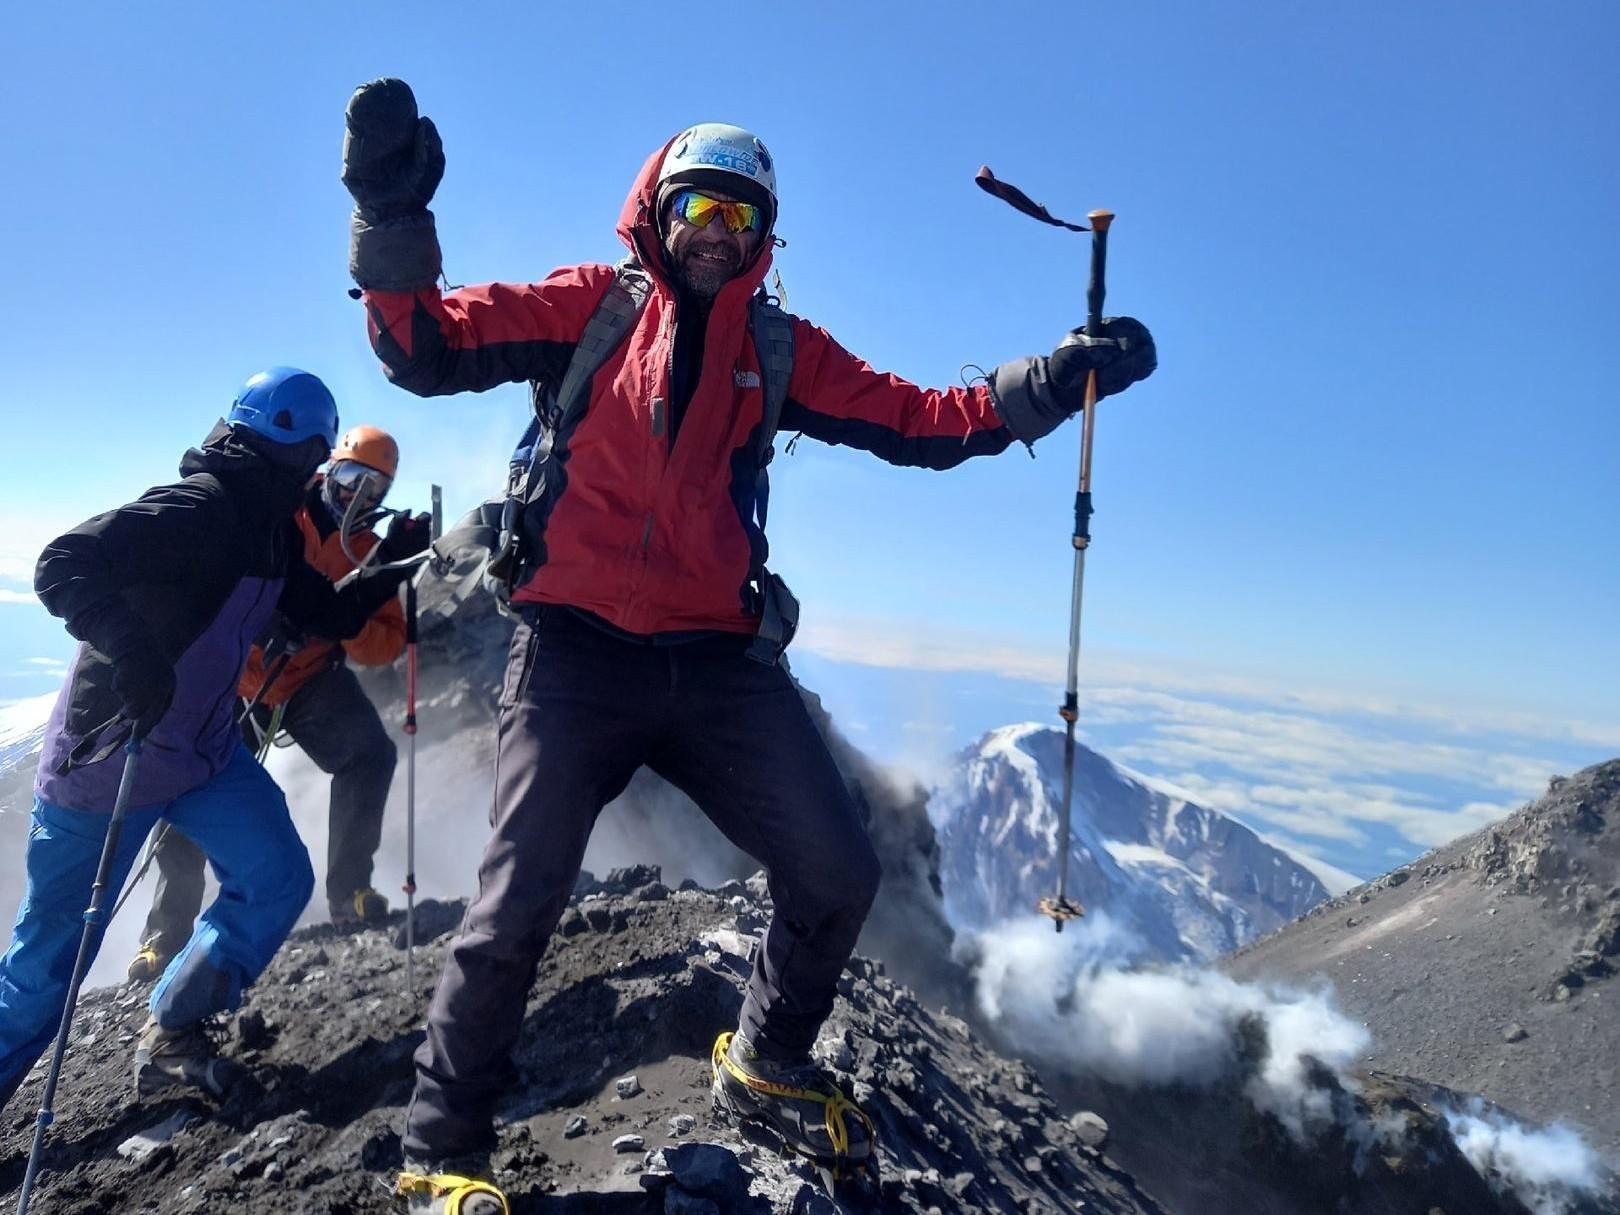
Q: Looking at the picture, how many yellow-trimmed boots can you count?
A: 4